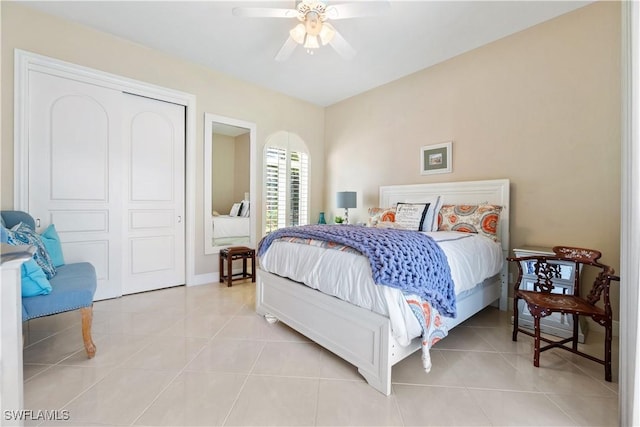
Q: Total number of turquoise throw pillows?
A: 2